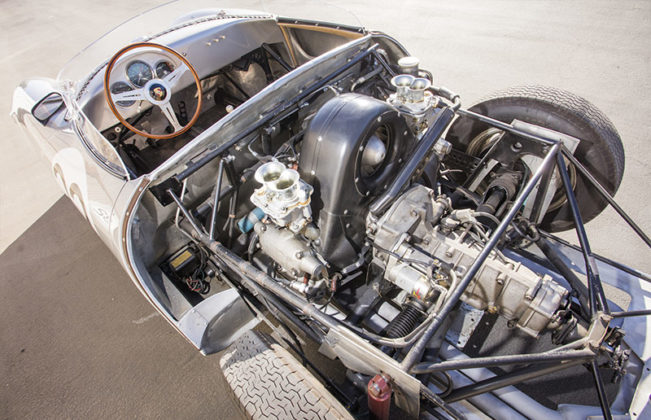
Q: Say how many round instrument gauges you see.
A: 3